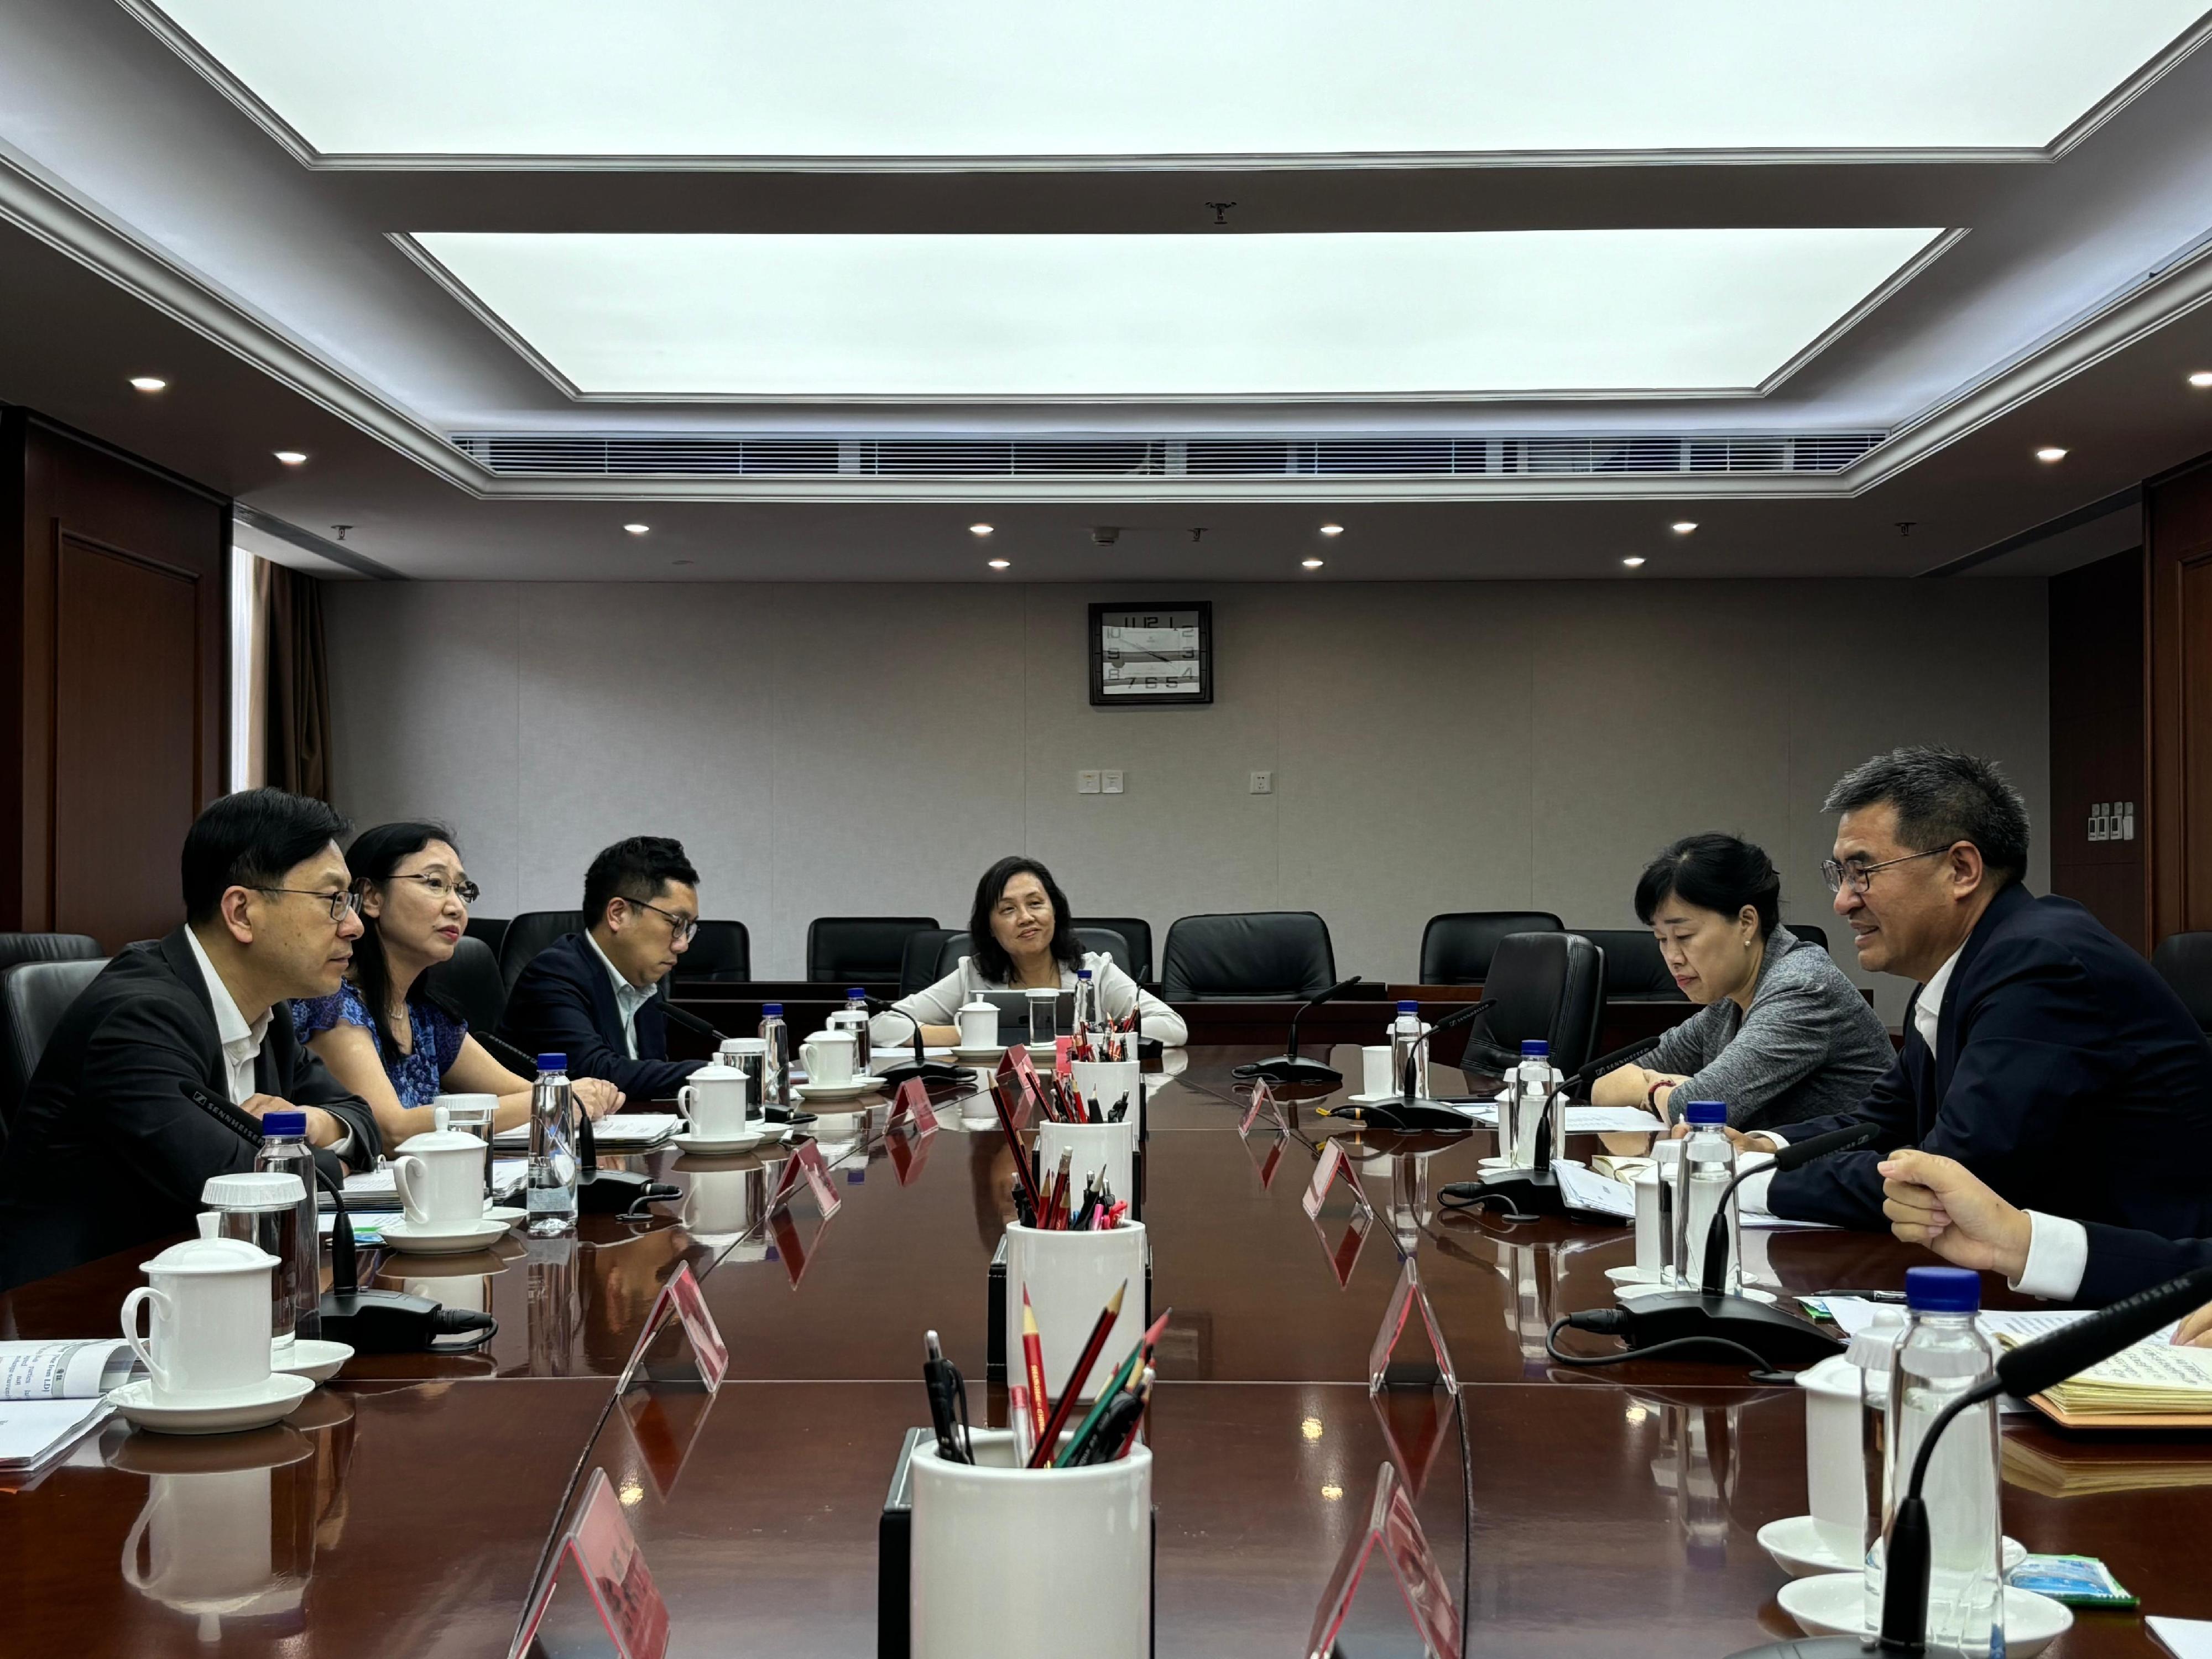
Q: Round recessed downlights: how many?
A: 11